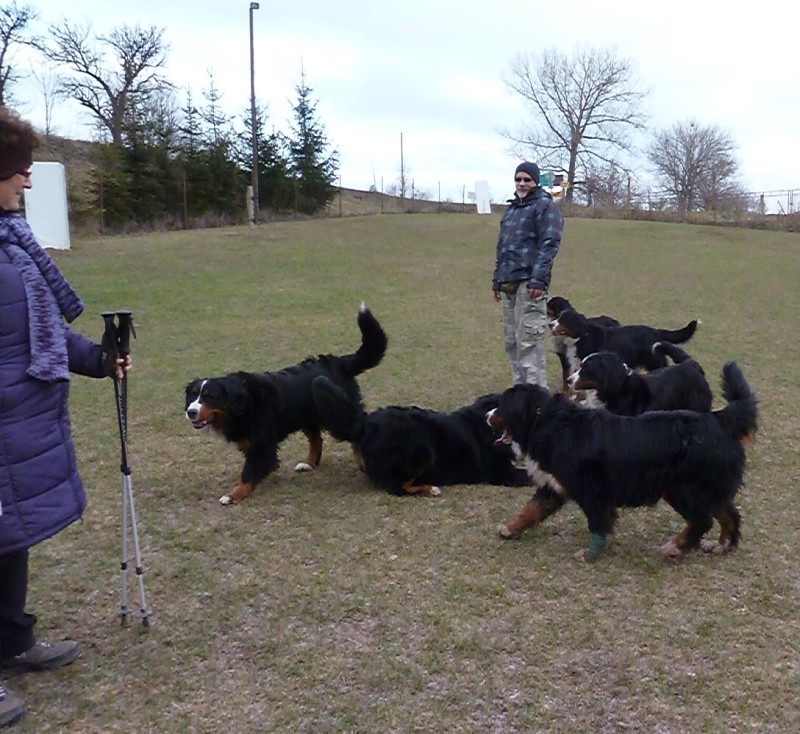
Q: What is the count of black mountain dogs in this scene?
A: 6